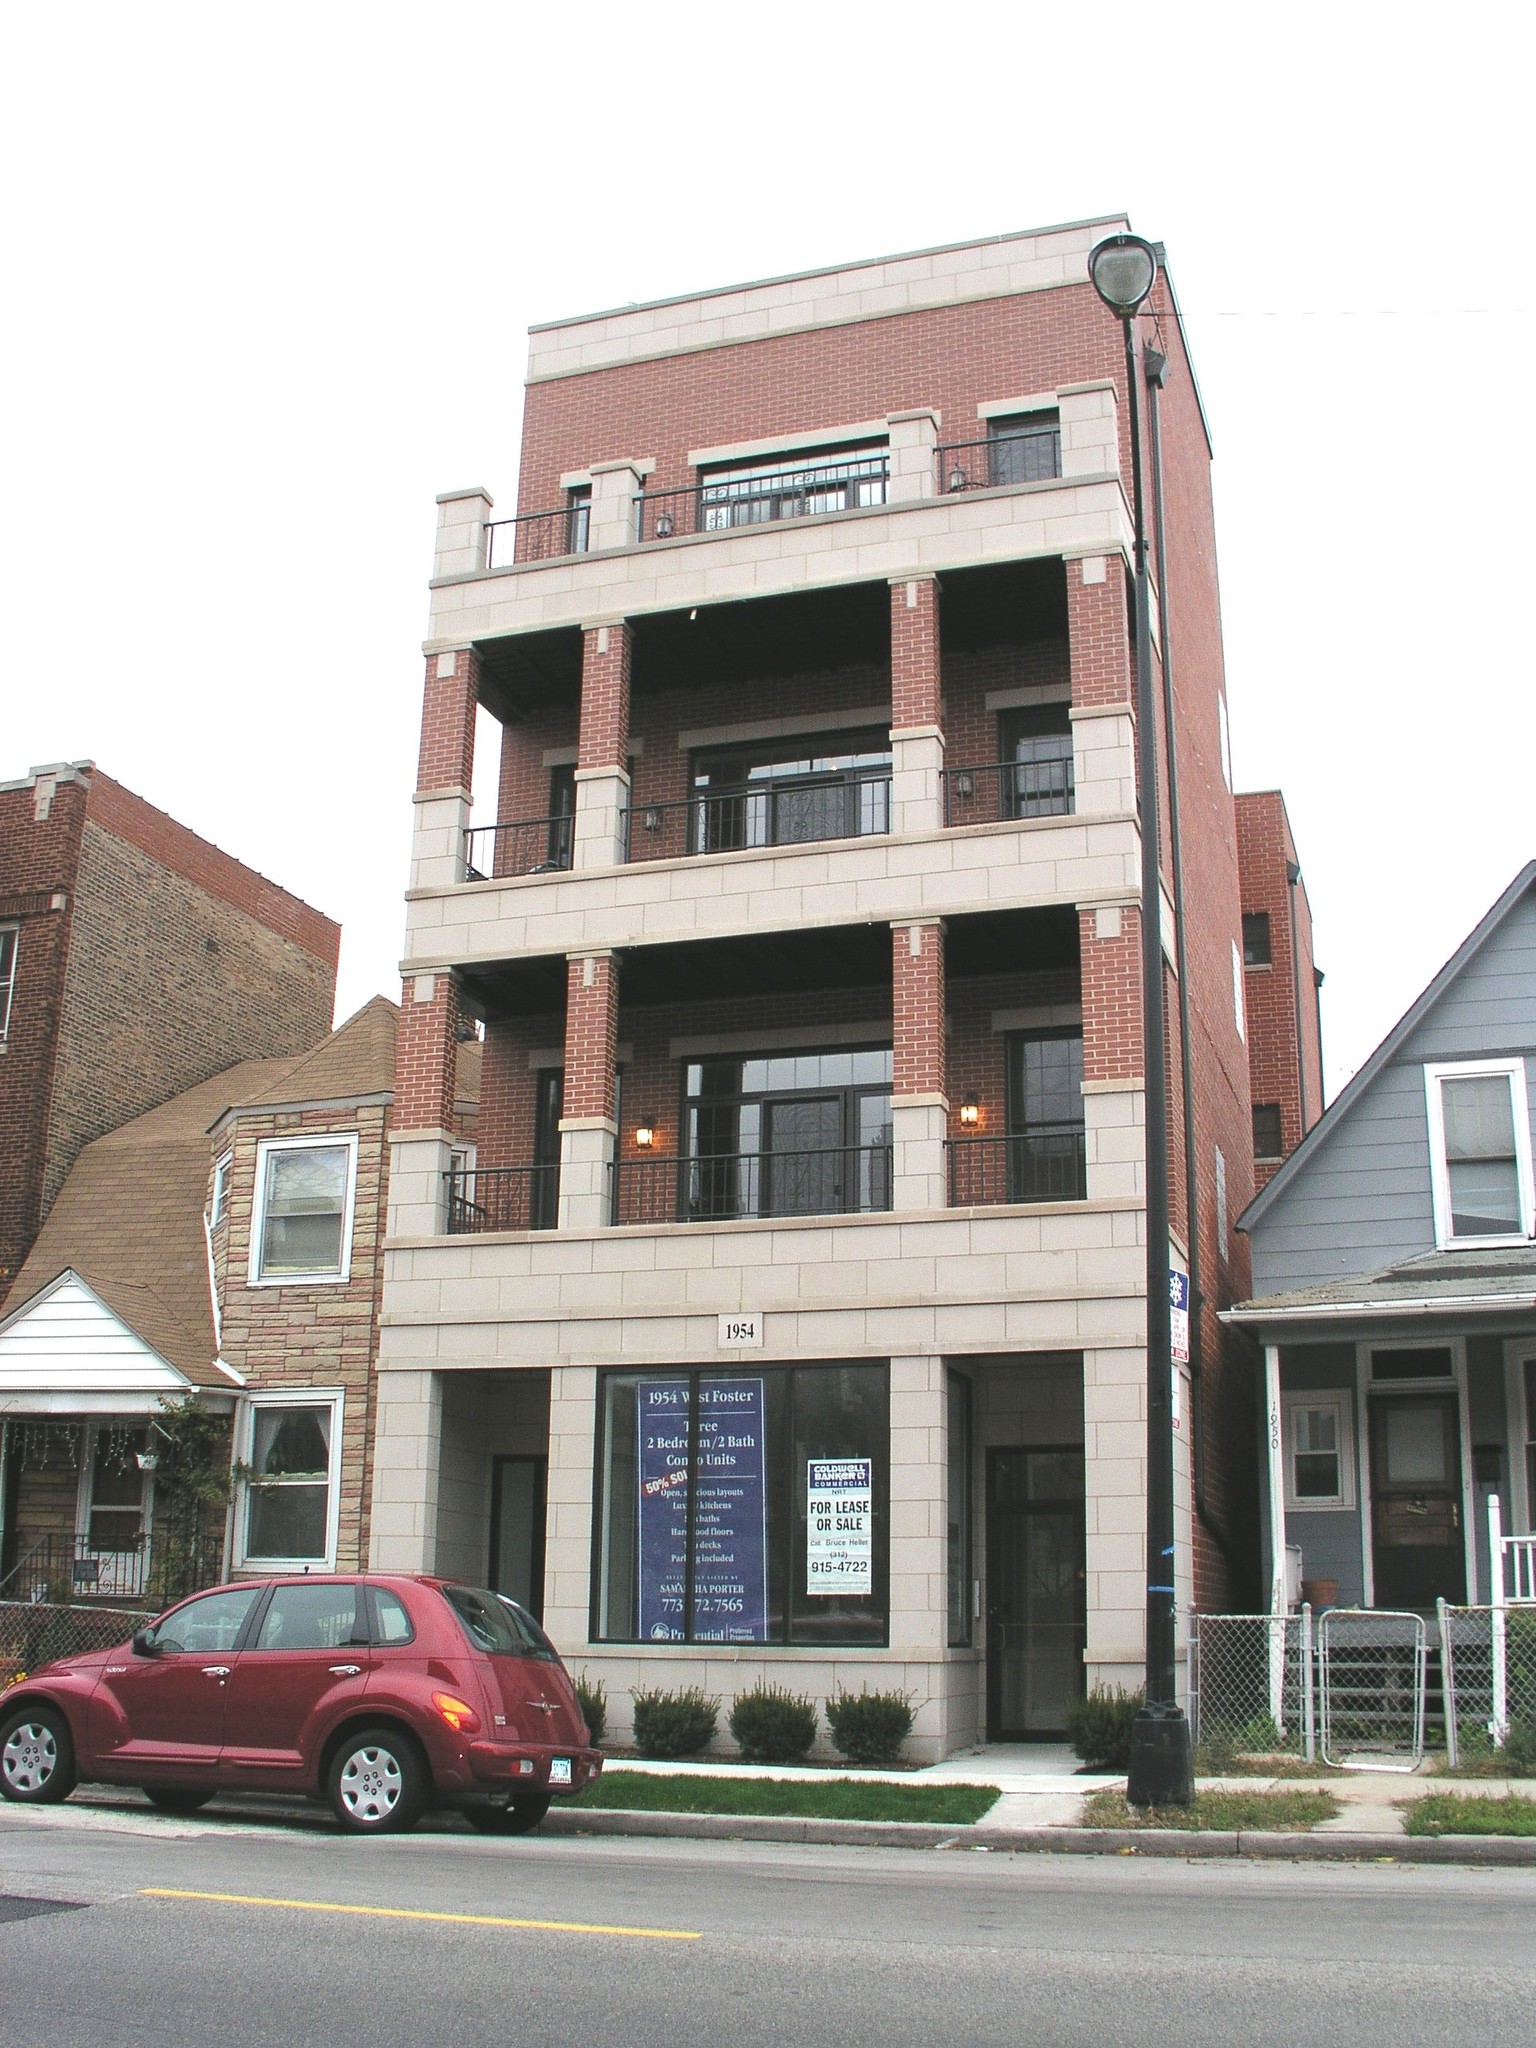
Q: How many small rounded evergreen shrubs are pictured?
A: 5